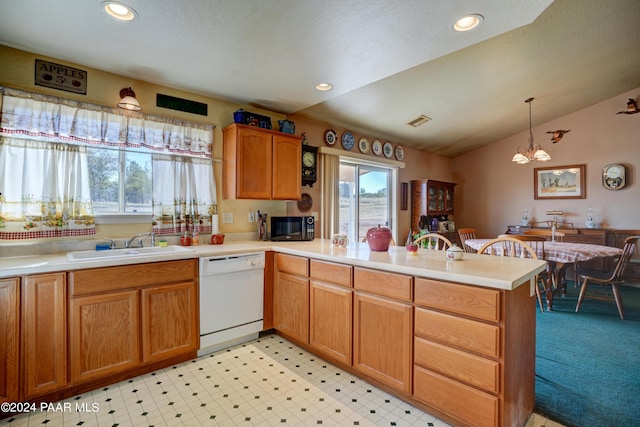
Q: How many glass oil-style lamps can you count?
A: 2